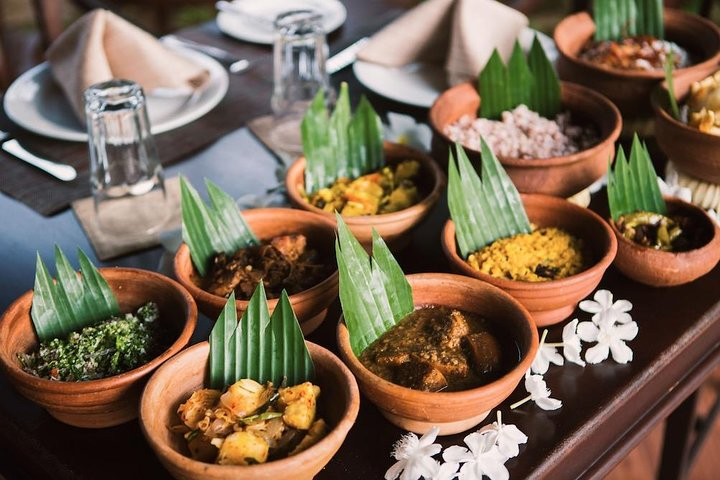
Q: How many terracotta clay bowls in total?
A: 10